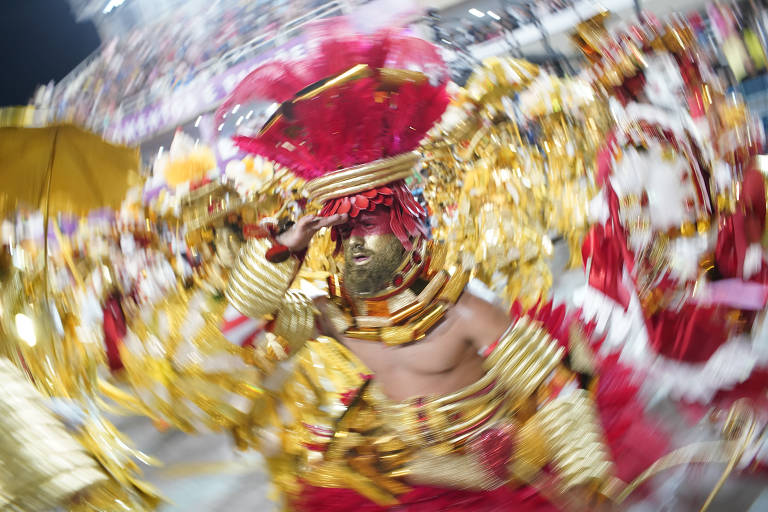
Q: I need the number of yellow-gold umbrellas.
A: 1